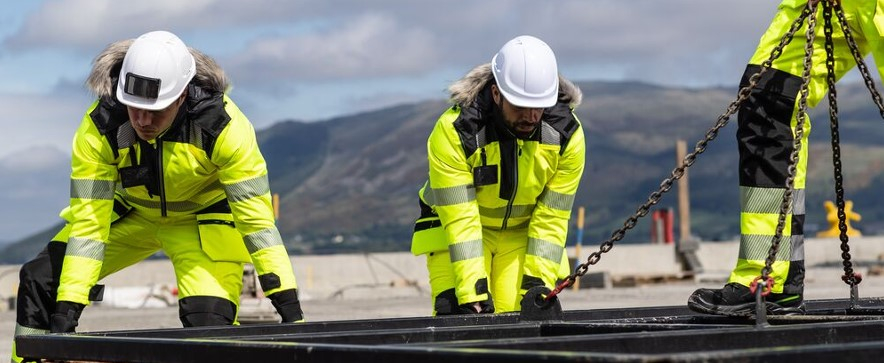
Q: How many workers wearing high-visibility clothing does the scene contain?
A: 3